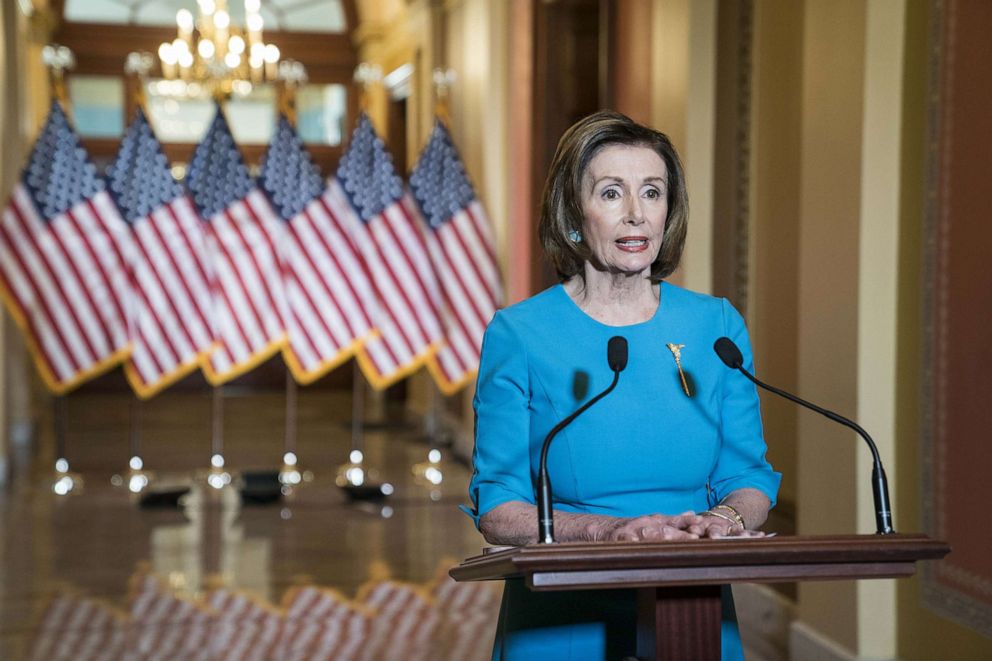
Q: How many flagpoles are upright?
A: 6